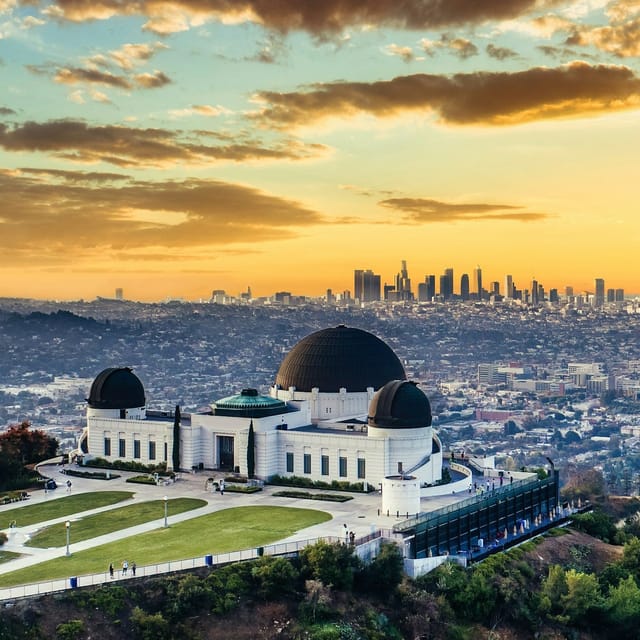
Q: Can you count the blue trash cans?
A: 2